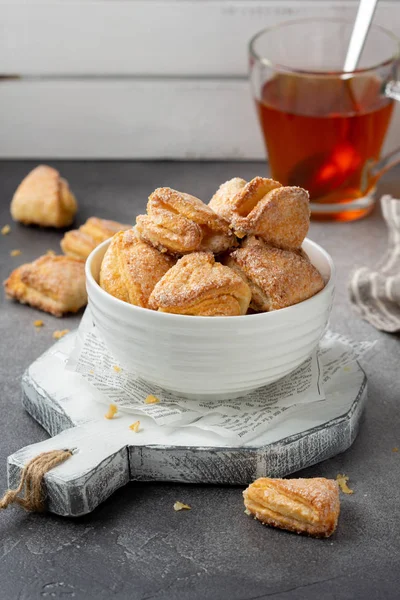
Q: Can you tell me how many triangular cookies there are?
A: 9